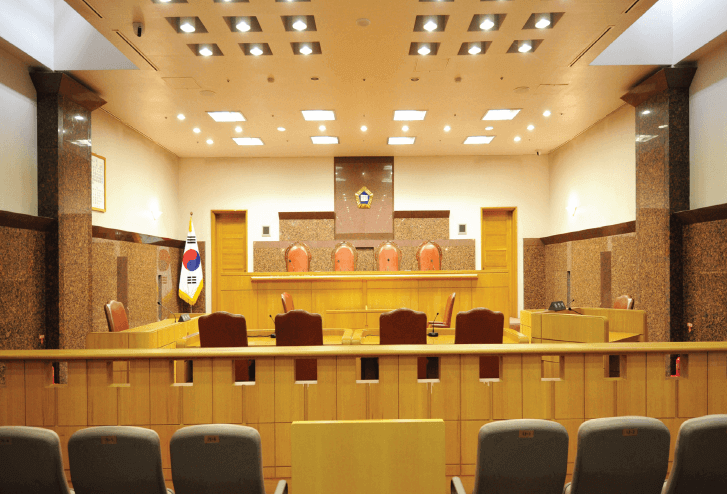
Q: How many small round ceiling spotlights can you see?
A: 13